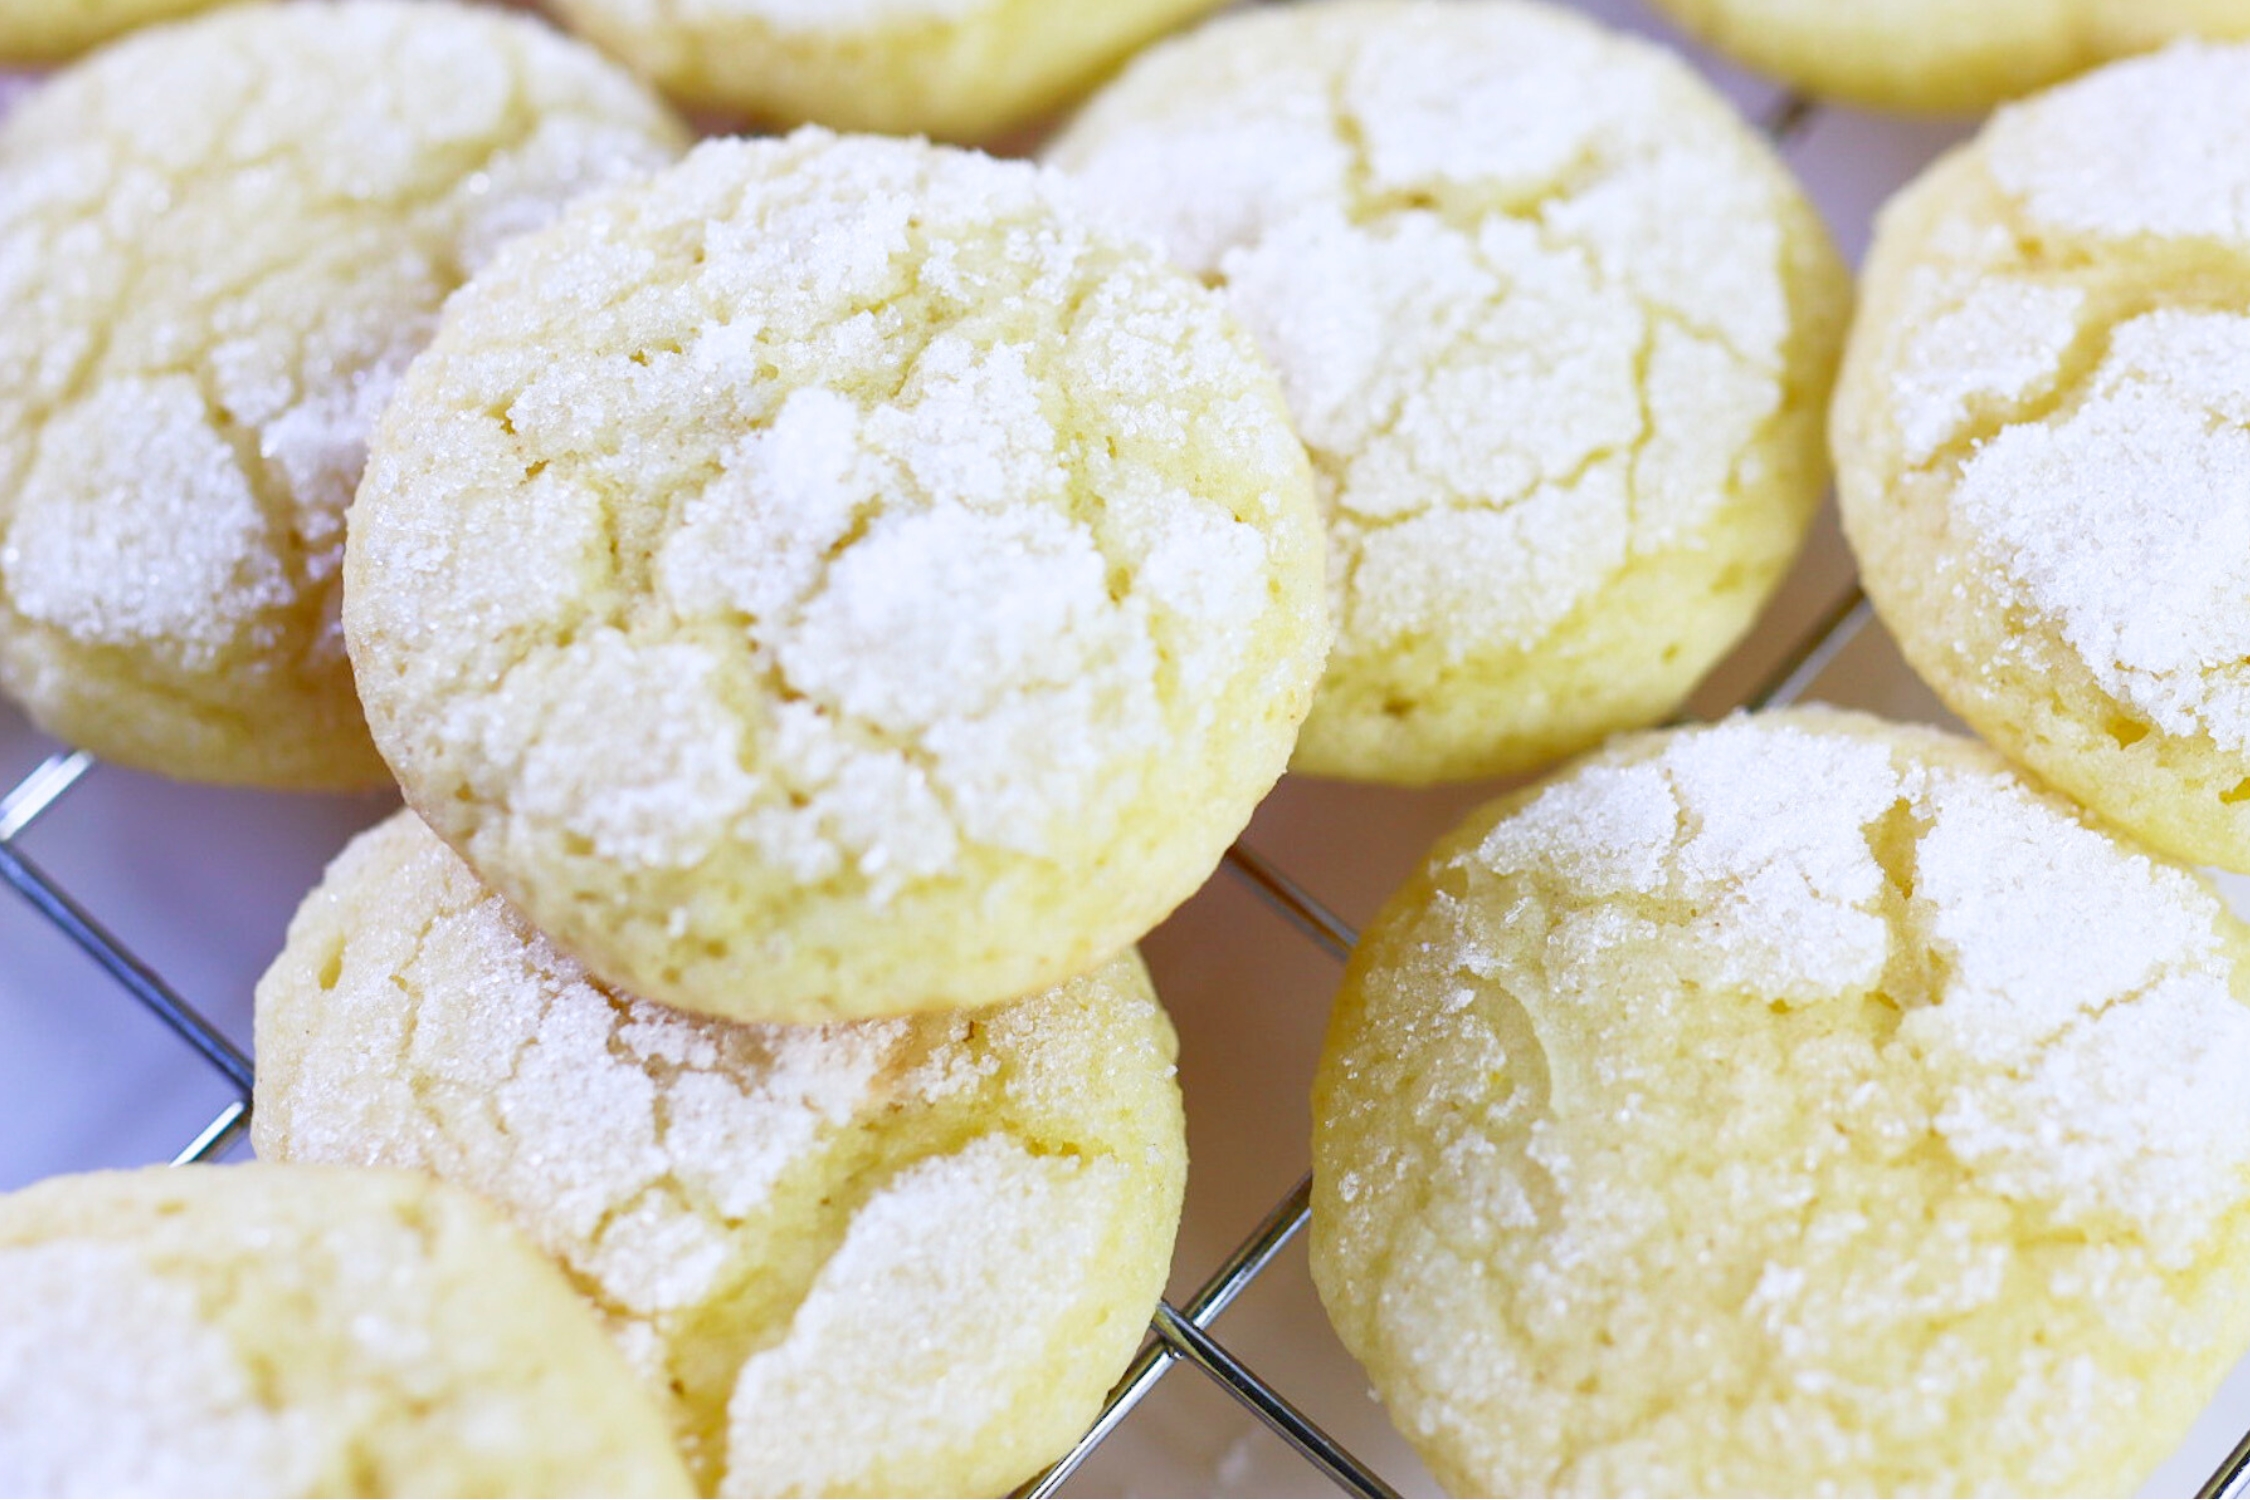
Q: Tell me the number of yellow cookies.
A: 10